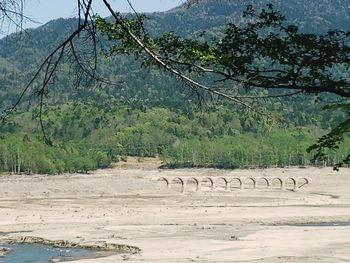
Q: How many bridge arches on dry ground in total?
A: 11